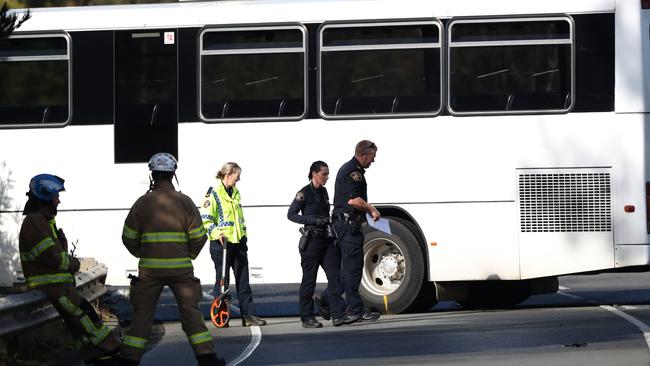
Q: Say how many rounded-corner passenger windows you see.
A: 4